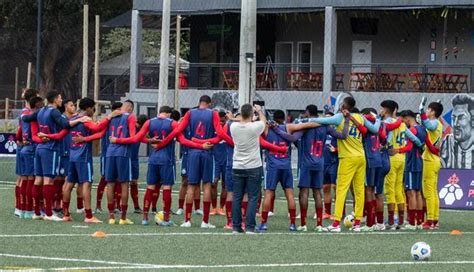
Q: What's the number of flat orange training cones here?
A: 2